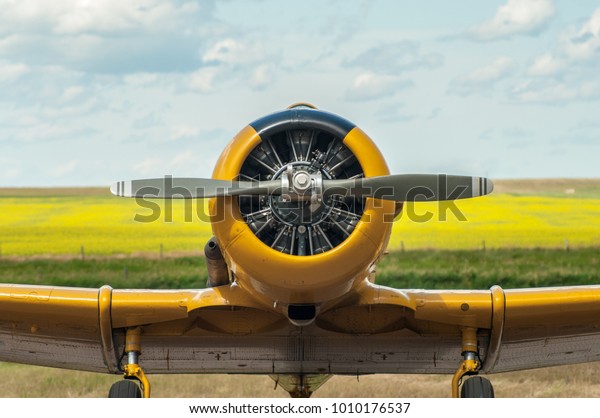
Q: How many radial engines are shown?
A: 1